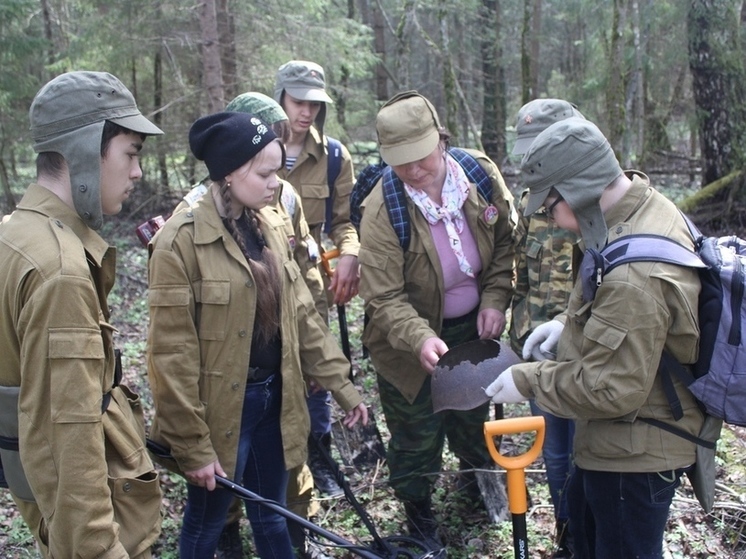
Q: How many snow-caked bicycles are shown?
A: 0